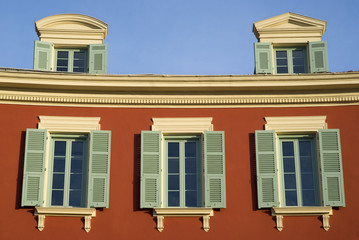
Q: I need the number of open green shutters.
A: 10